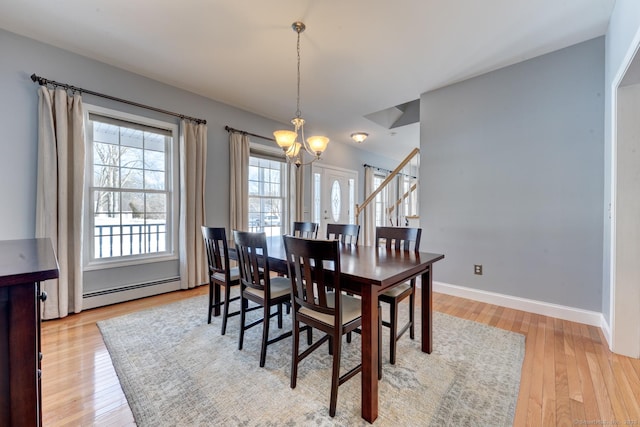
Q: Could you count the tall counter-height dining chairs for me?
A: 6